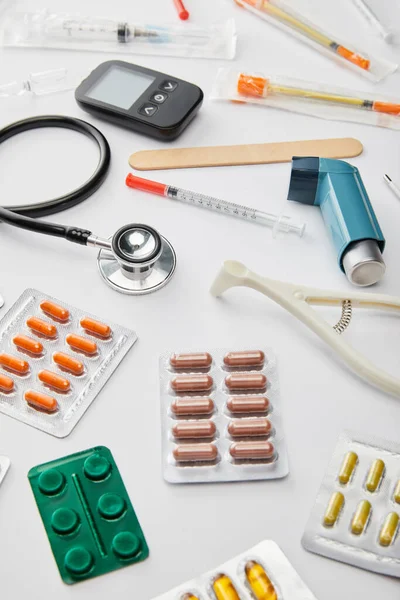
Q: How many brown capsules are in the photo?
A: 10